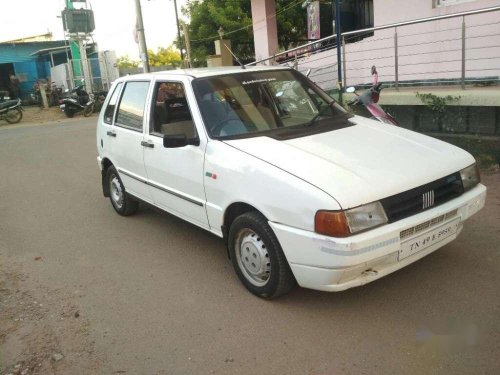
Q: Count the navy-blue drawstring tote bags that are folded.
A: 0